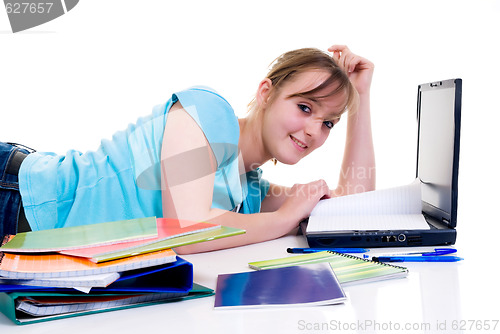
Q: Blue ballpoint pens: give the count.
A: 3